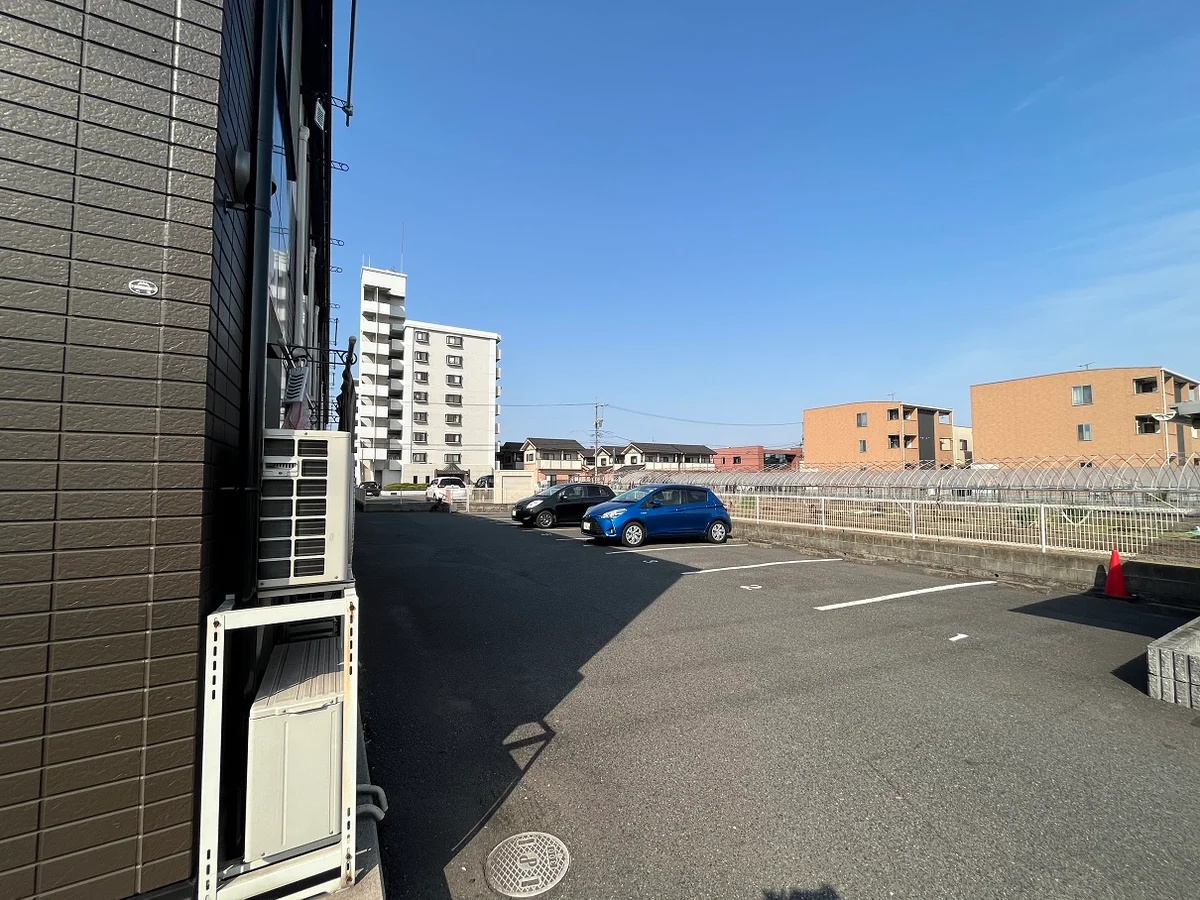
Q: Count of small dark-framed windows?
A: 14